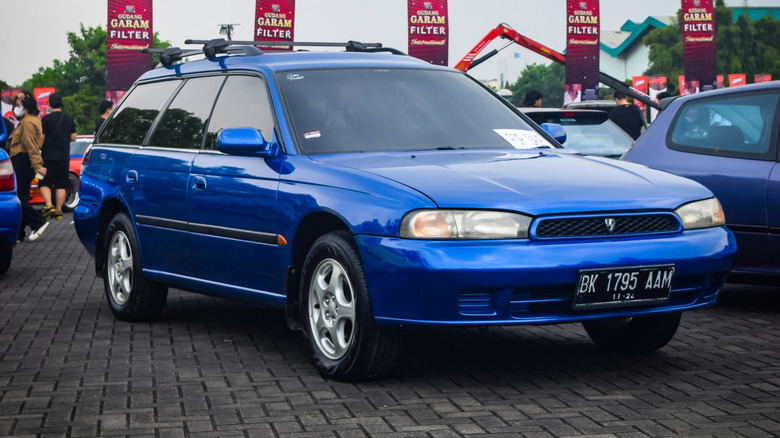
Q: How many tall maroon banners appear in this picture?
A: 5